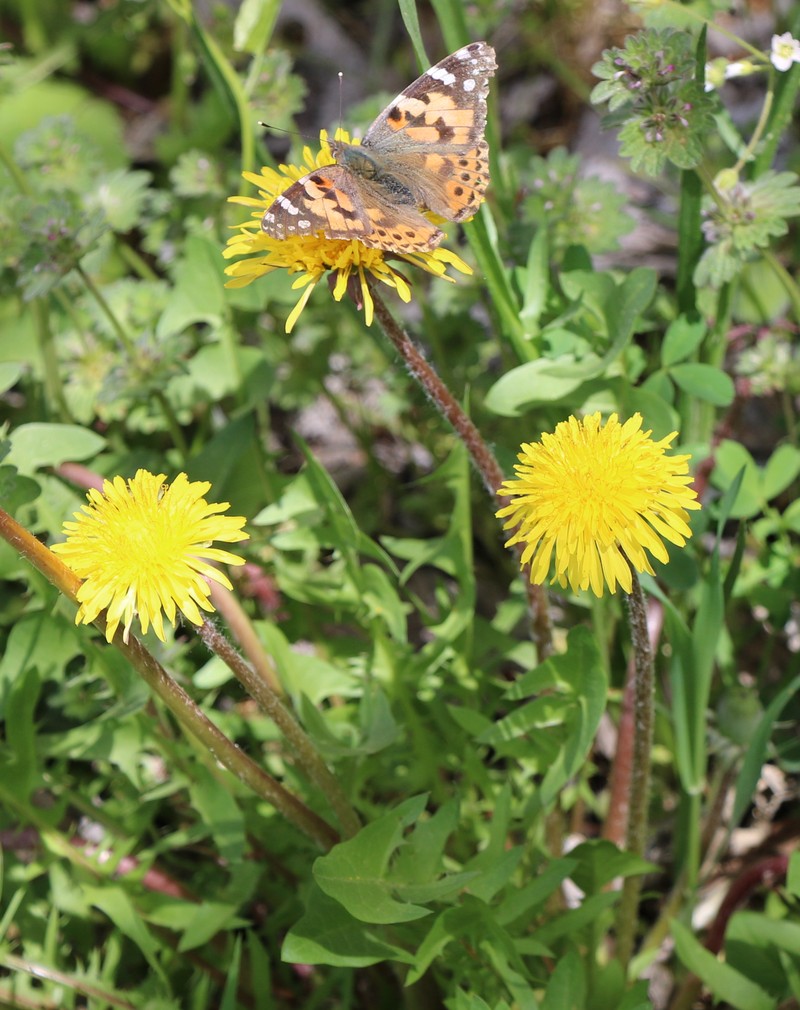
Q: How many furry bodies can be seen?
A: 1